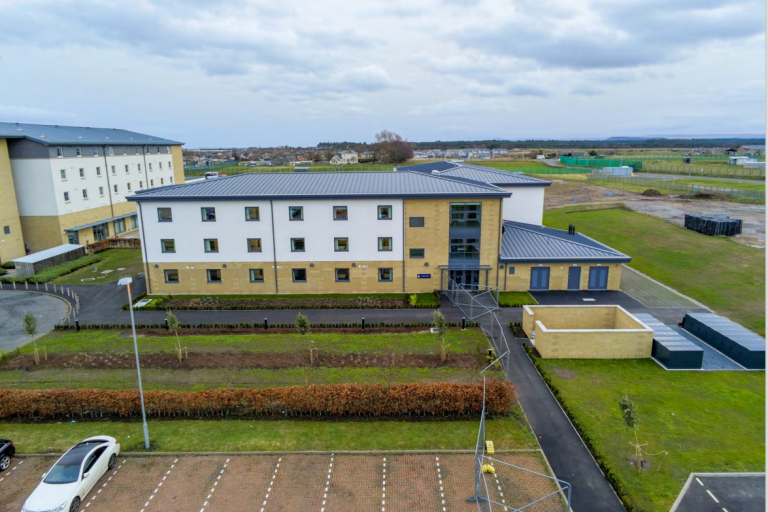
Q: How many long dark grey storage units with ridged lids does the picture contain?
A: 2